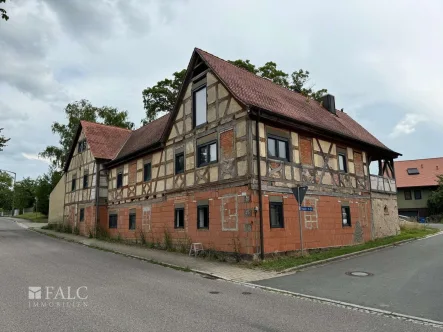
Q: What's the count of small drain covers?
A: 2